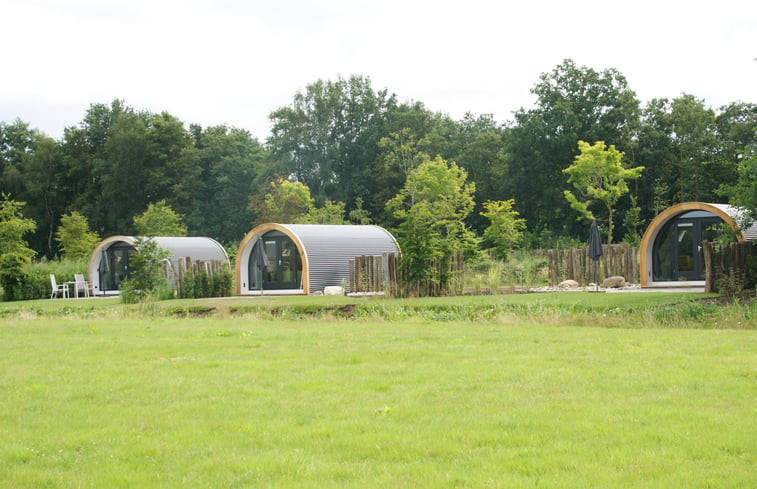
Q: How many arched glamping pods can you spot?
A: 3